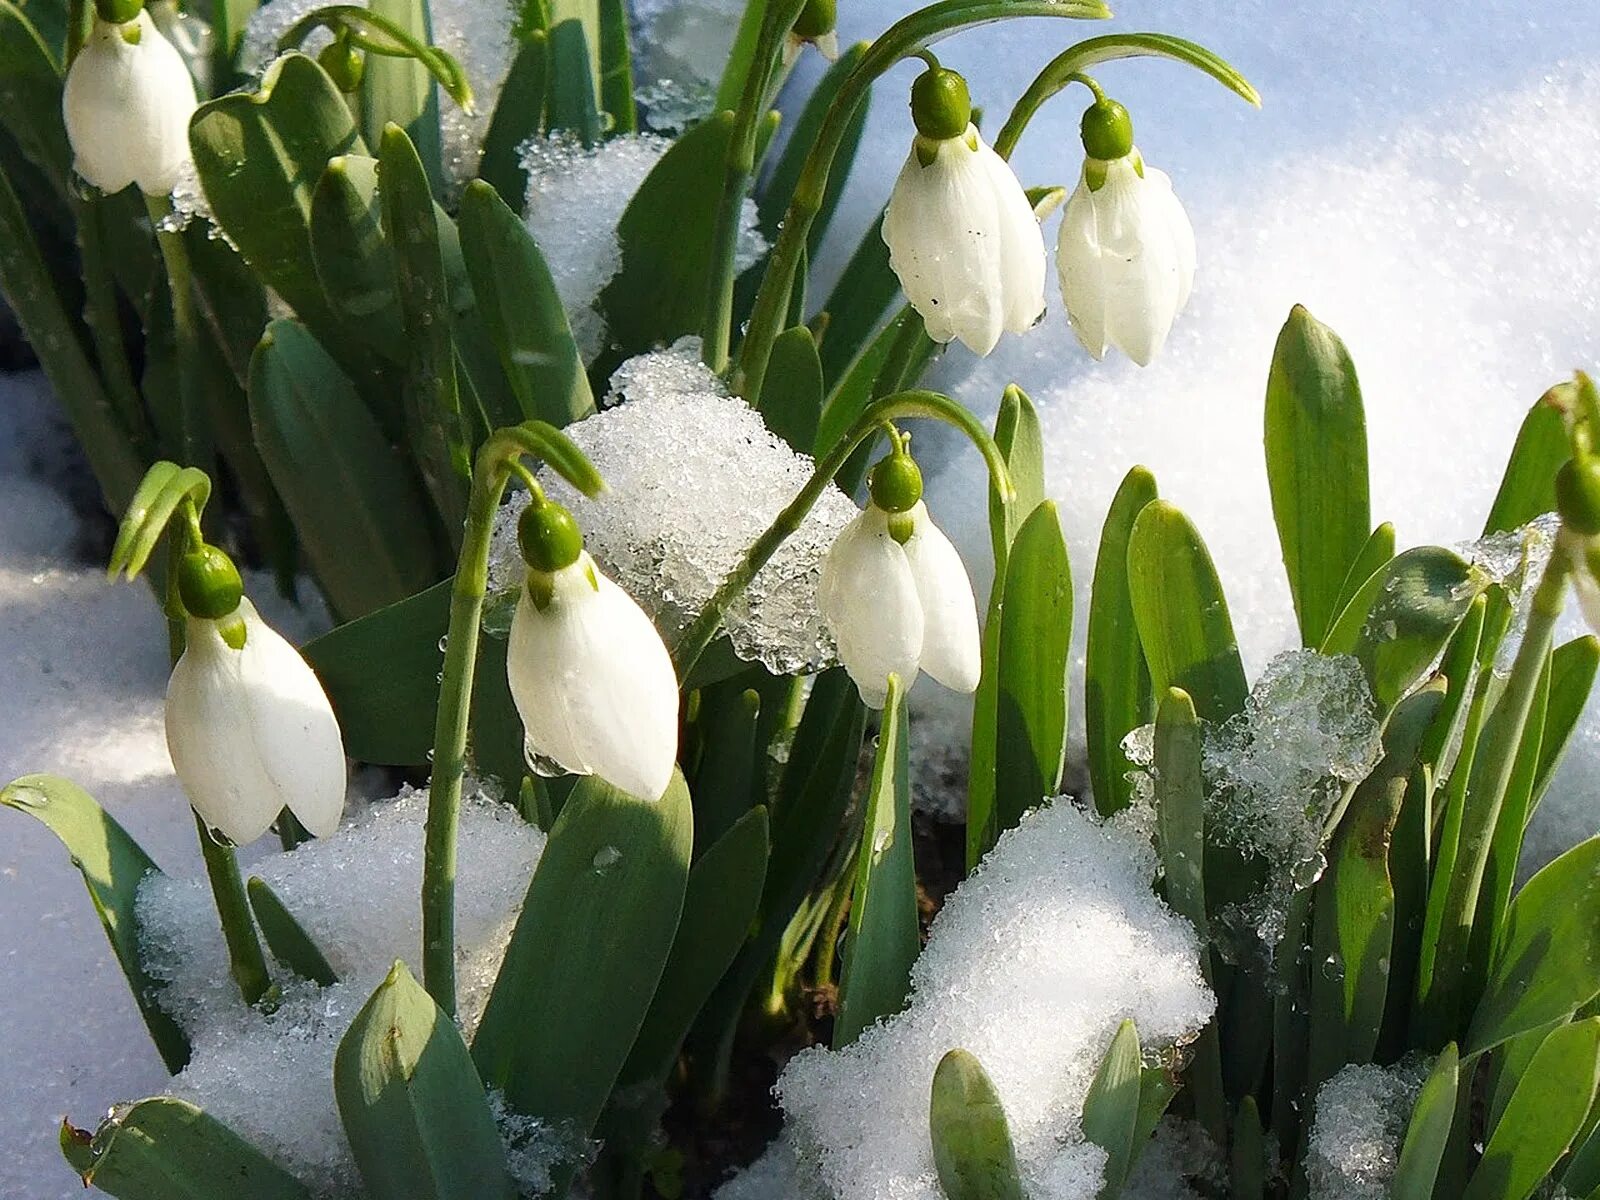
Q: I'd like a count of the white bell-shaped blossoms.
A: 6